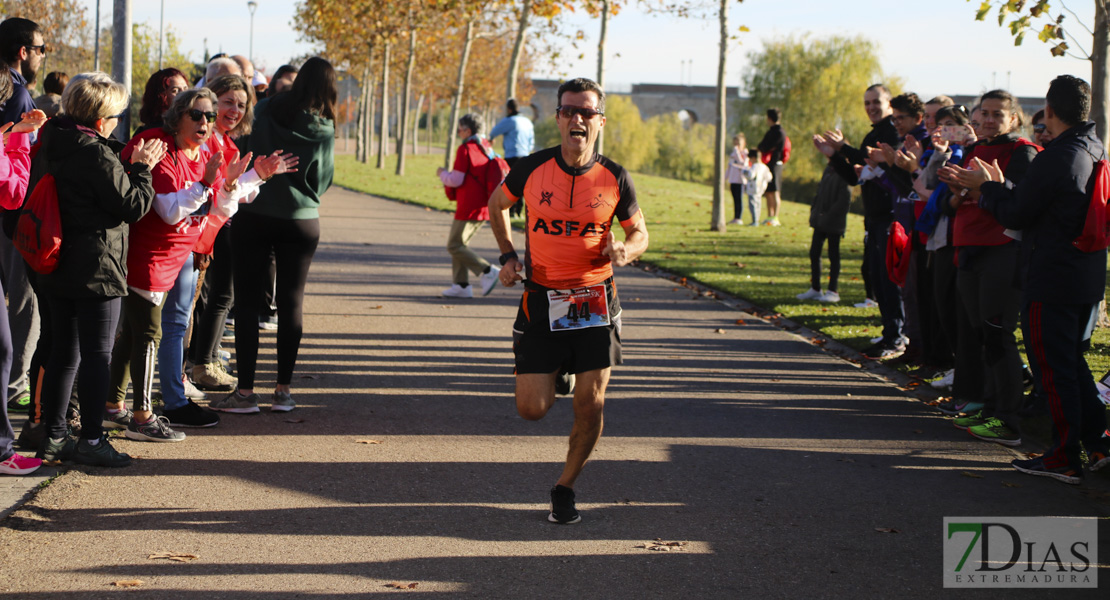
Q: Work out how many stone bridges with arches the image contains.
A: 1